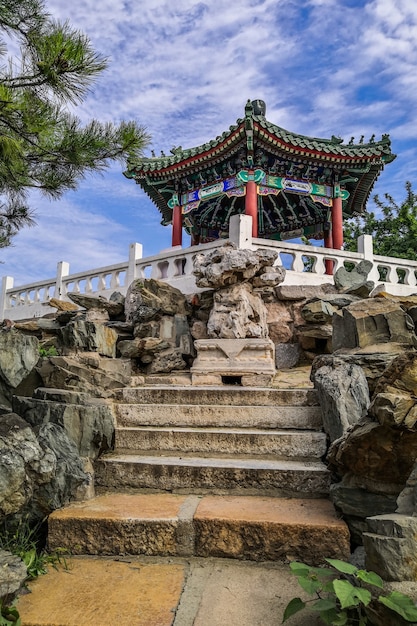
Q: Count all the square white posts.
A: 5